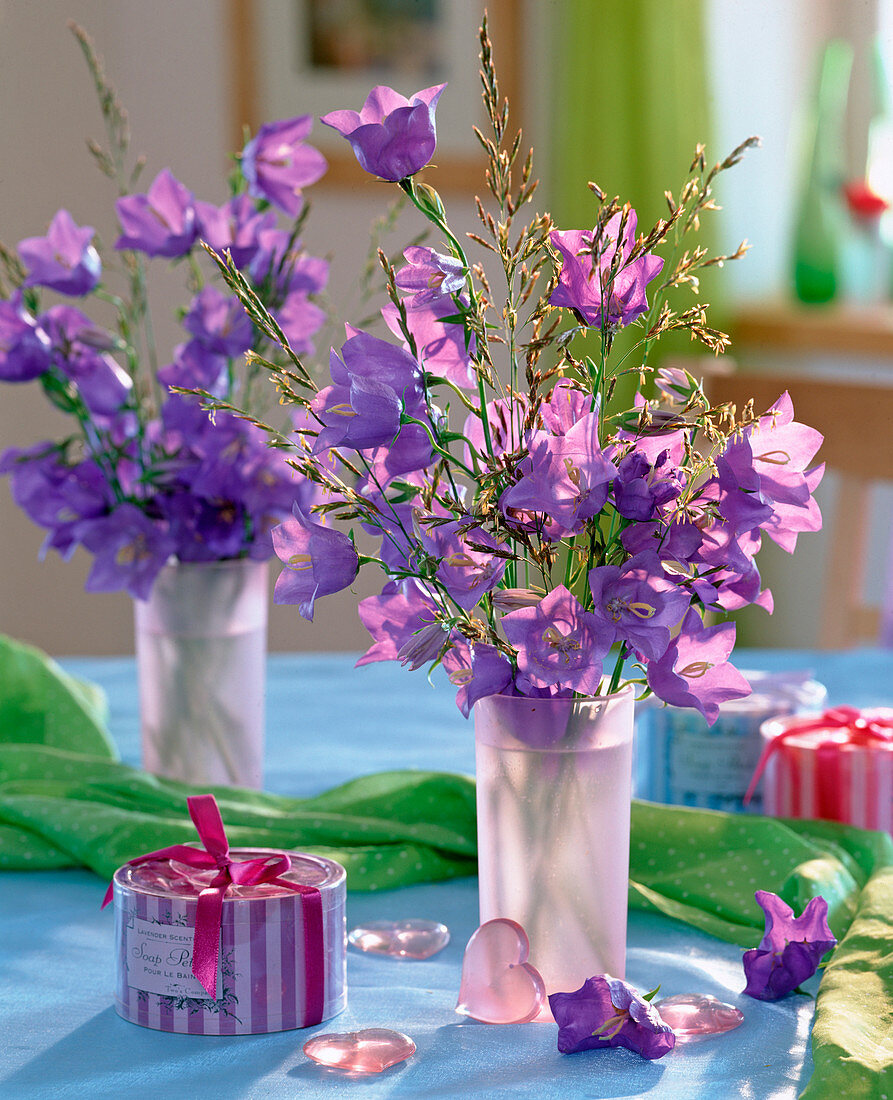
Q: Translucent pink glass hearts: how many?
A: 4